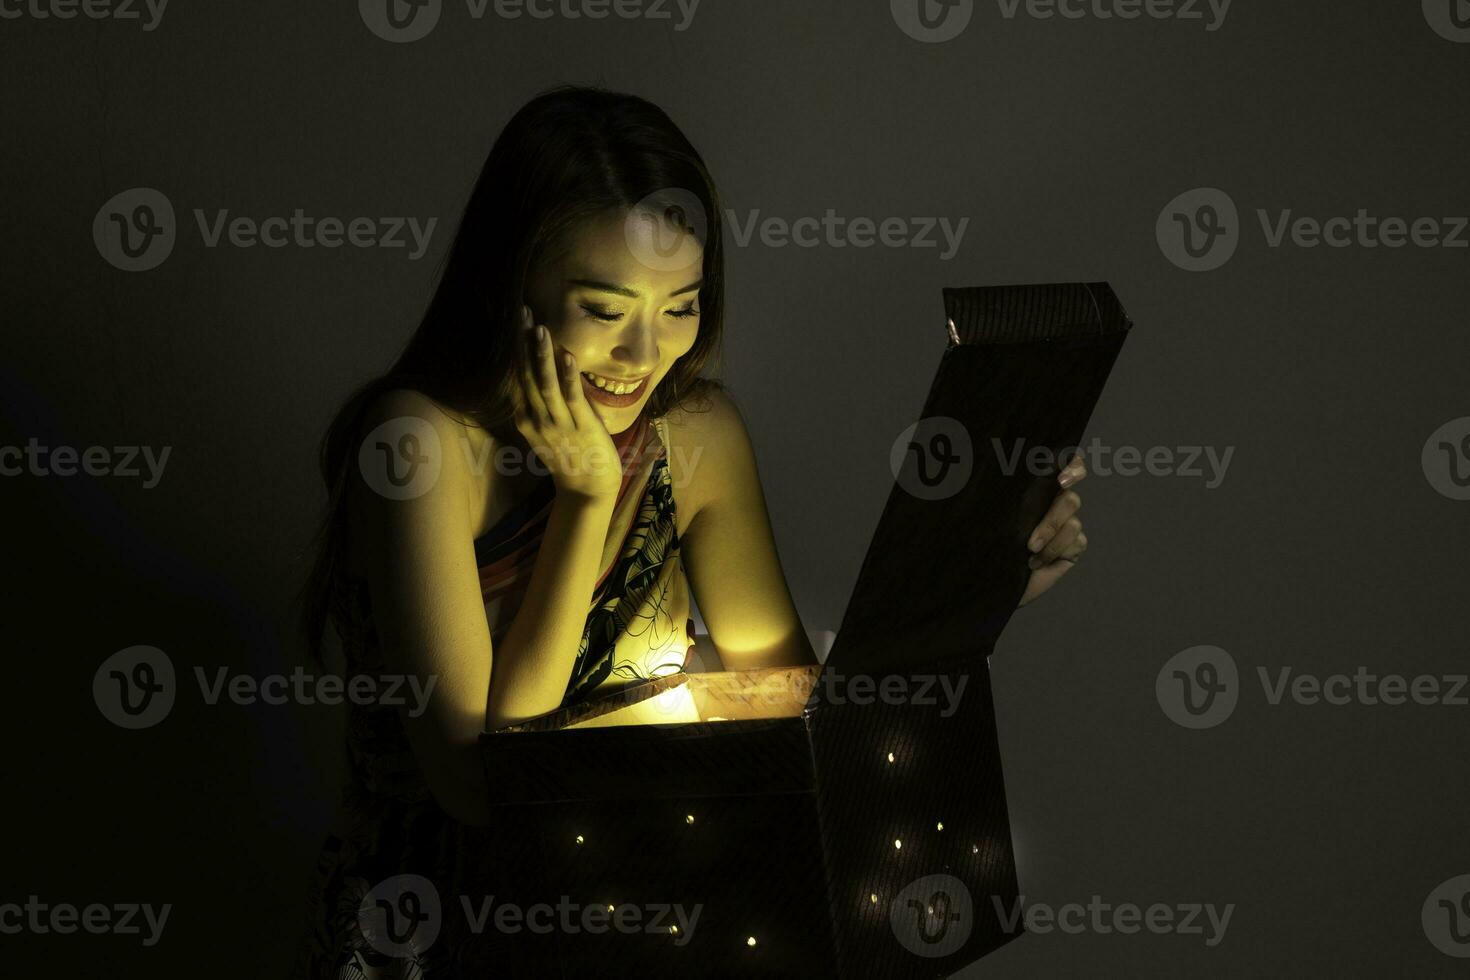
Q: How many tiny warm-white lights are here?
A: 11